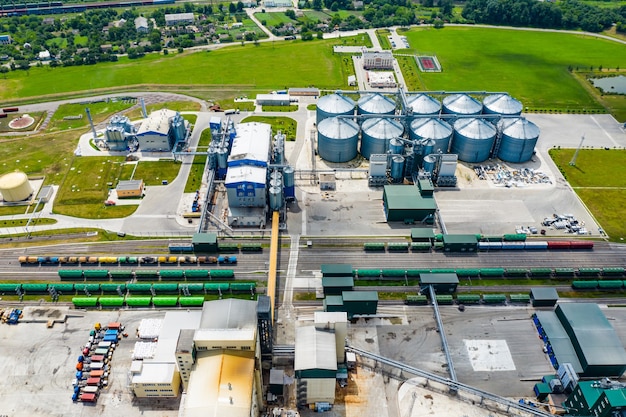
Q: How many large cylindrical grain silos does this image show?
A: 10